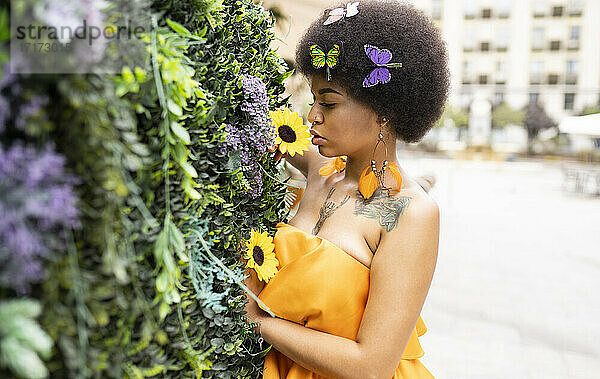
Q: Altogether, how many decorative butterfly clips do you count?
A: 3